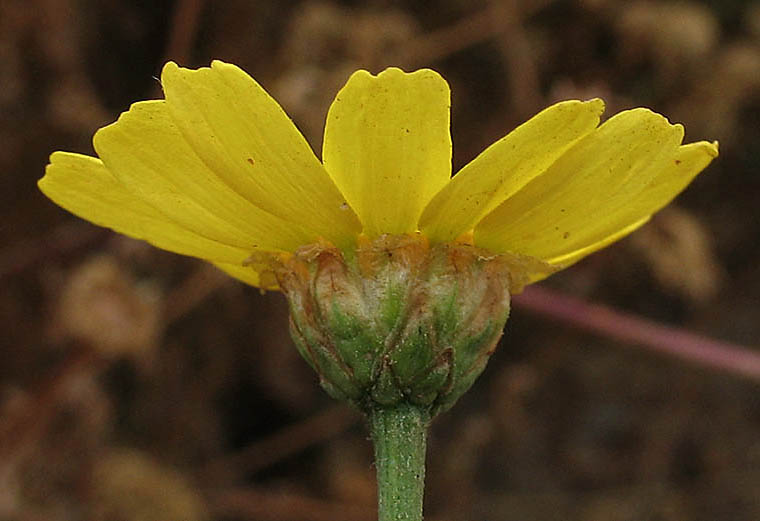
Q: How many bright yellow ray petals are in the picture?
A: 7